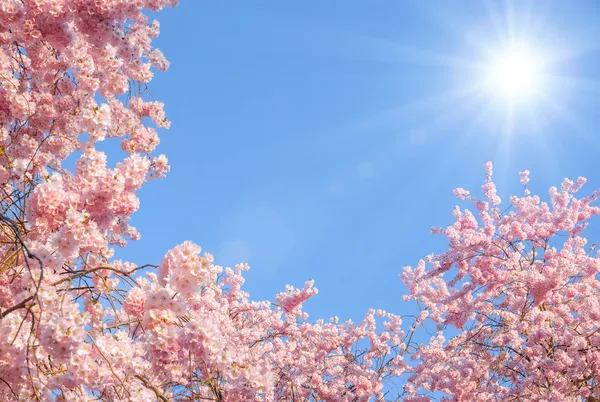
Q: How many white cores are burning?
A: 1